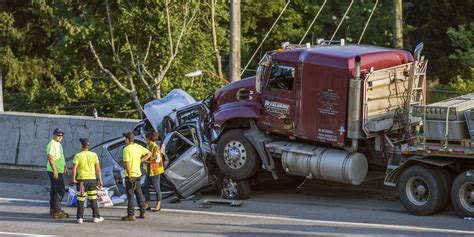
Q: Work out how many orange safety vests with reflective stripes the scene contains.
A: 1